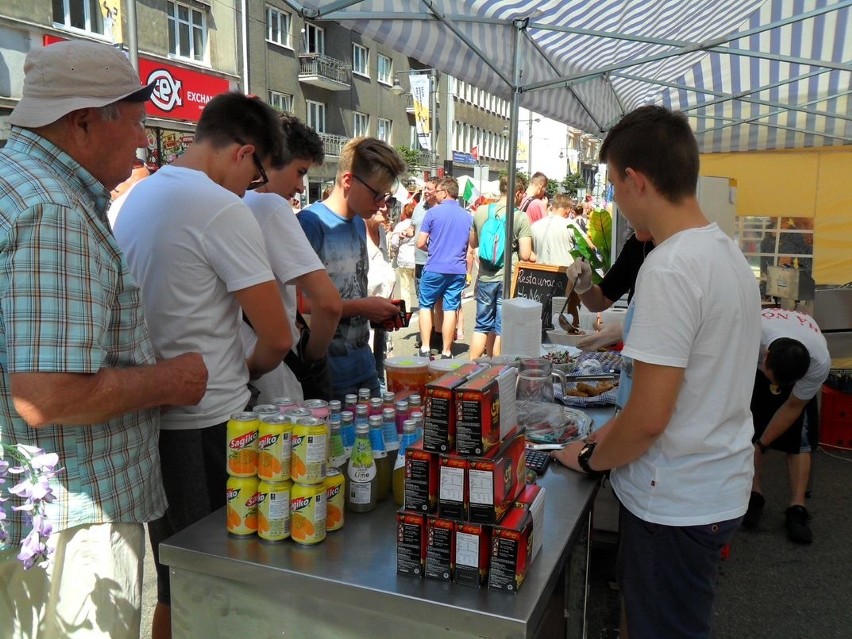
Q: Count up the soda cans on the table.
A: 11